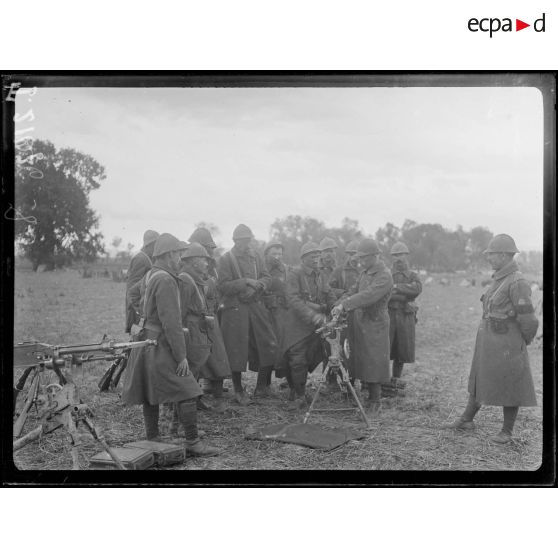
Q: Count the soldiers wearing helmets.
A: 12